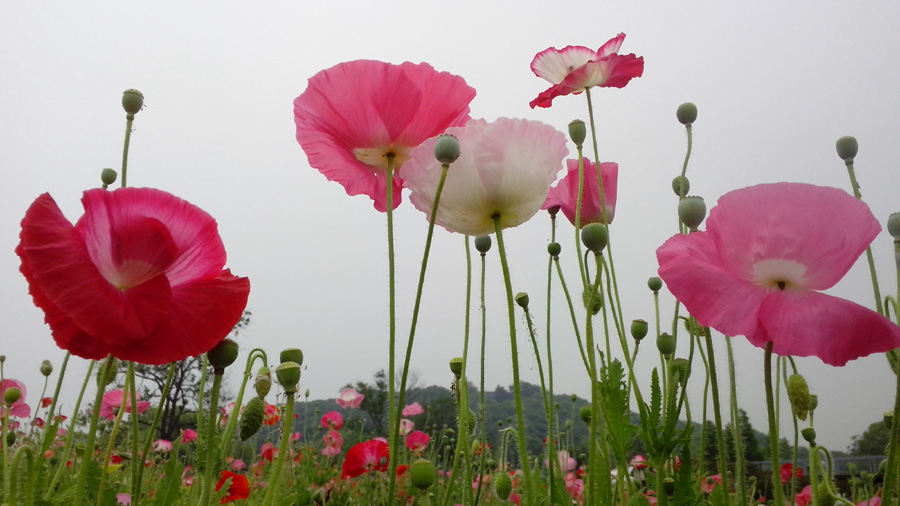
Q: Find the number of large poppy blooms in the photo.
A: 6